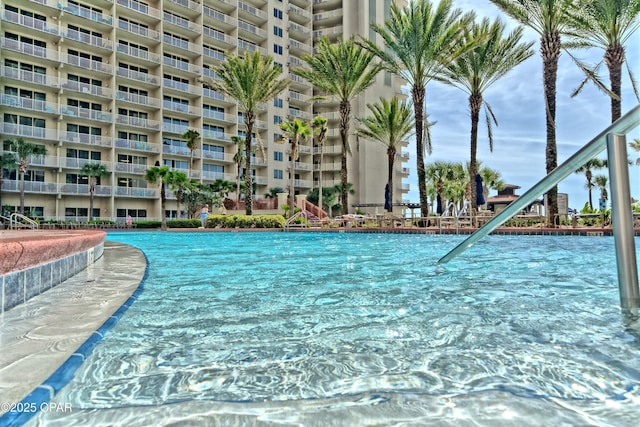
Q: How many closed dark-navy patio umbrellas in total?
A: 3